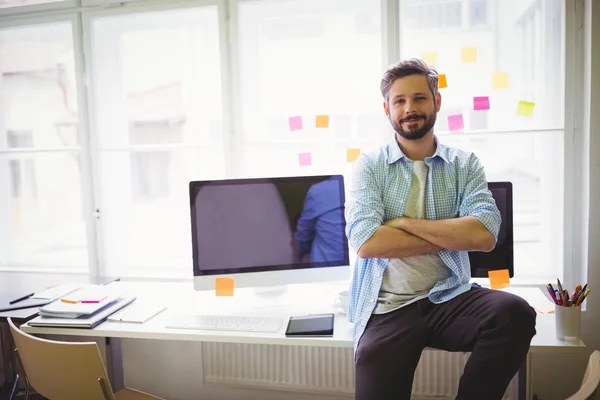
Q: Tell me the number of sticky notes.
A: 13